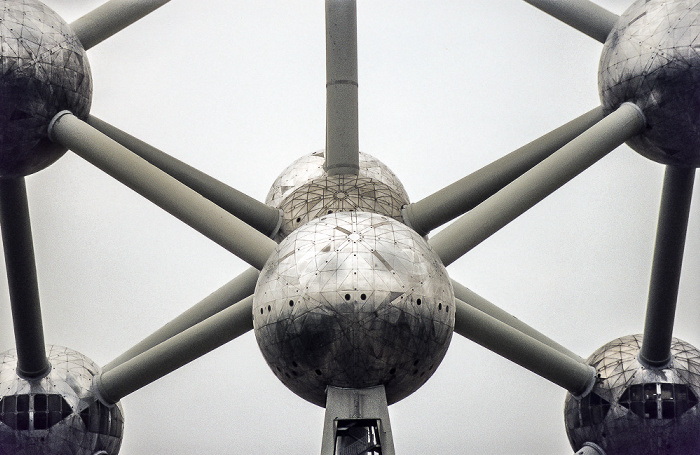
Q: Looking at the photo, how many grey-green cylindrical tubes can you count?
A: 13